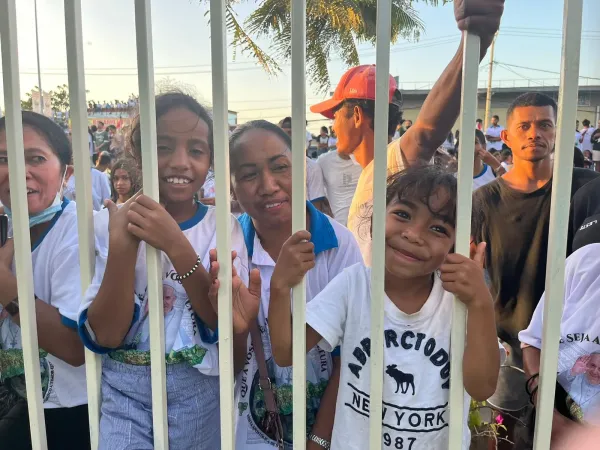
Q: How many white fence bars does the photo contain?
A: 8